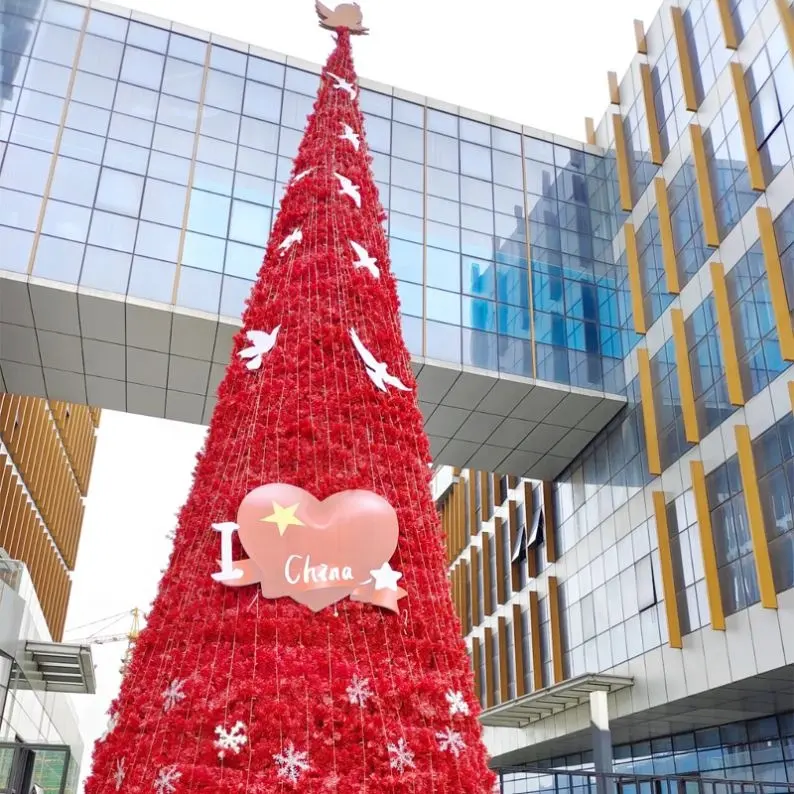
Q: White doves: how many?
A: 8